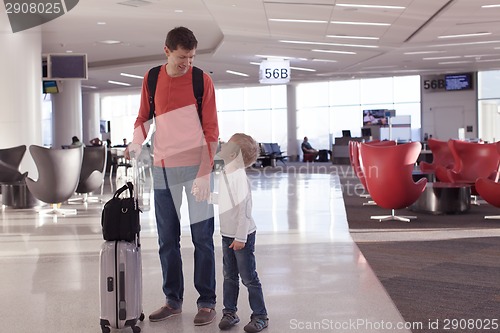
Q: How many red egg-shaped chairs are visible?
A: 6